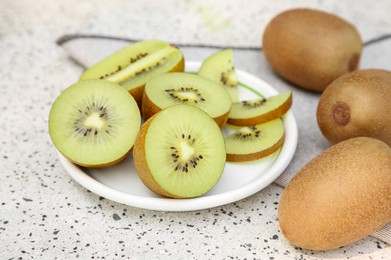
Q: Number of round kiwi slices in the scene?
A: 3